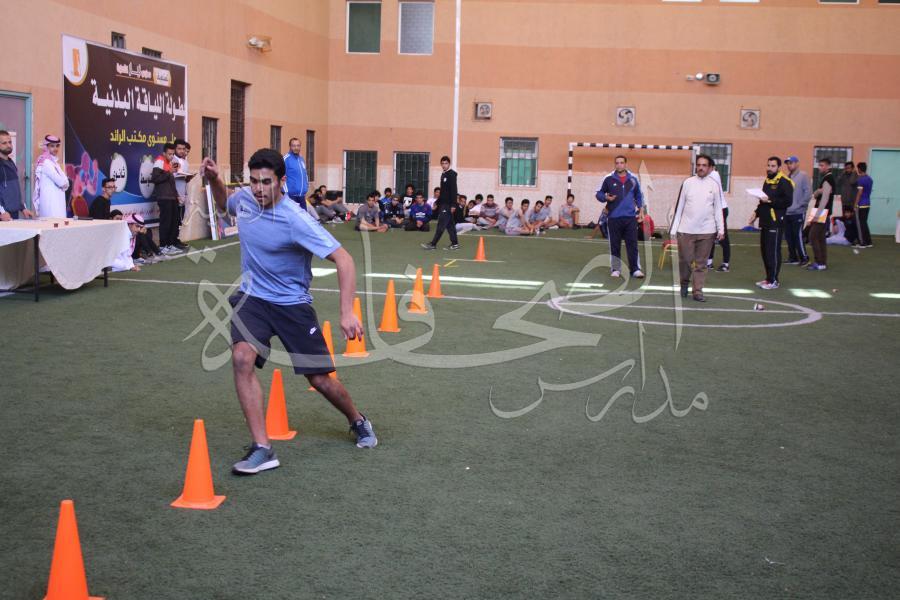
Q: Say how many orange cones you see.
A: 9